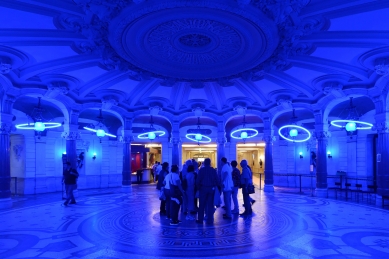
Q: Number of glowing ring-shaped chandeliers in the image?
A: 7